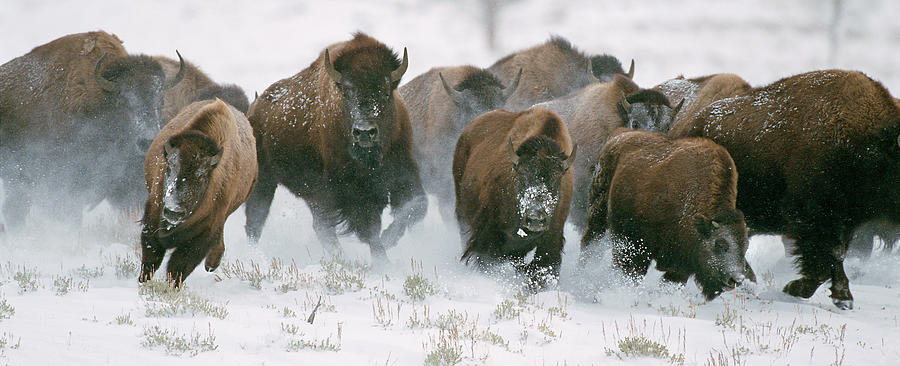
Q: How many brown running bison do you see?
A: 11